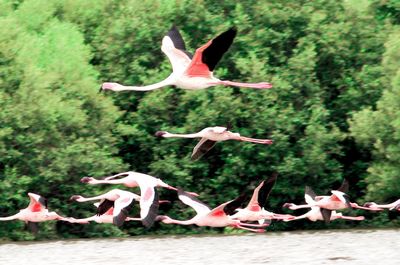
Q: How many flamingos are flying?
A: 11